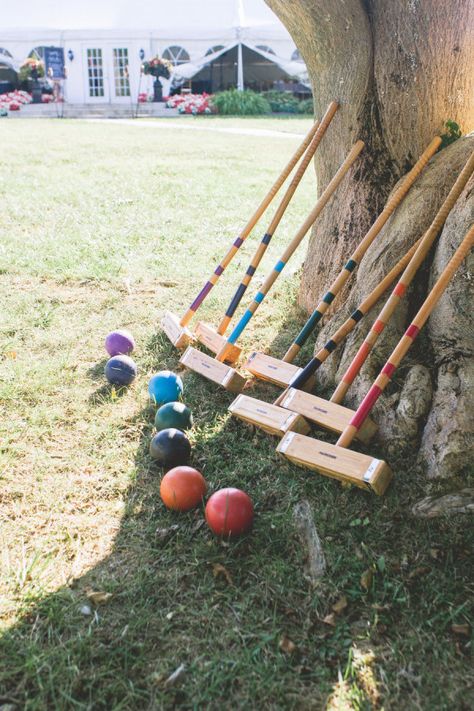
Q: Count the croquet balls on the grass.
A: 7